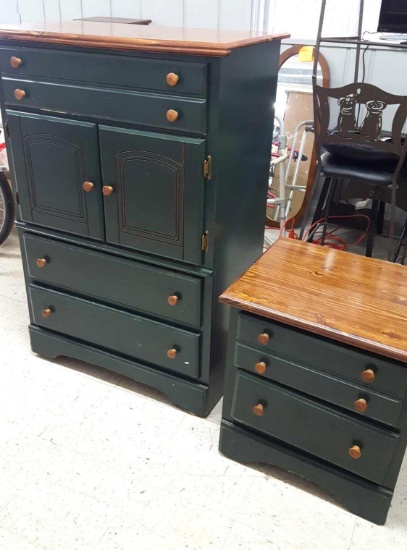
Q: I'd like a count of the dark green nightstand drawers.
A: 3